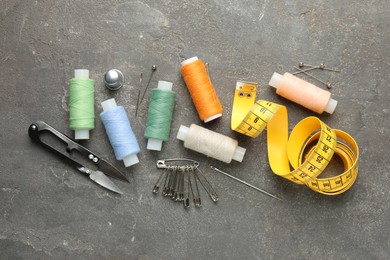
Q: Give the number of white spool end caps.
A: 12